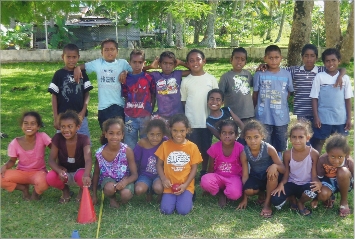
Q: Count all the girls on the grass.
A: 9